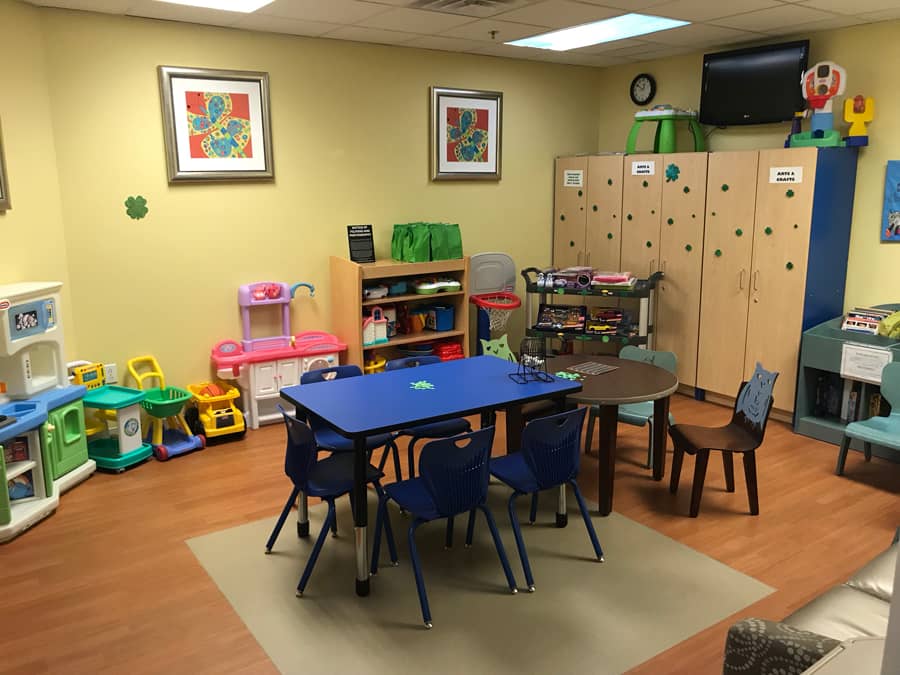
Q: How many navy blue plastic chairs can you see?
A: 5